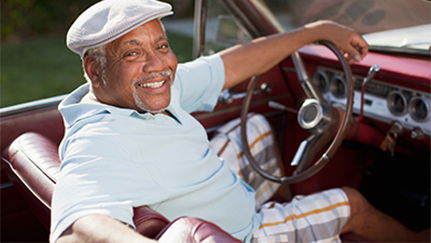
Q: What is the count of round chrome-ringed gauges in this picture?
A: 4